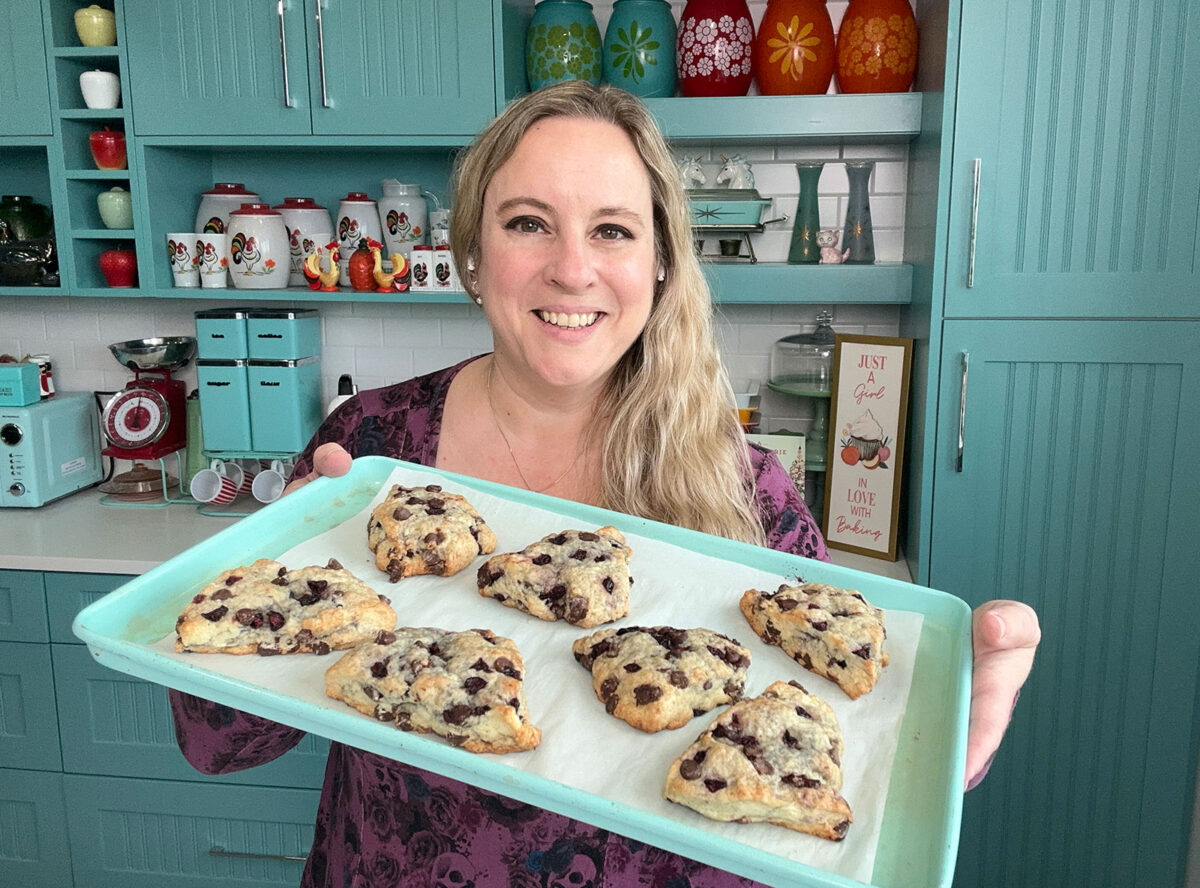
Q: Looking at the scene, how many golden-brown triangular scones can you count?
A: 7